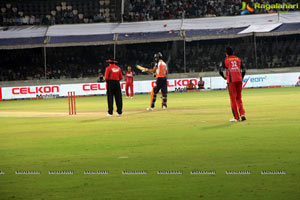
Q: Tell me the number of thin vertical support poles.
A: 4